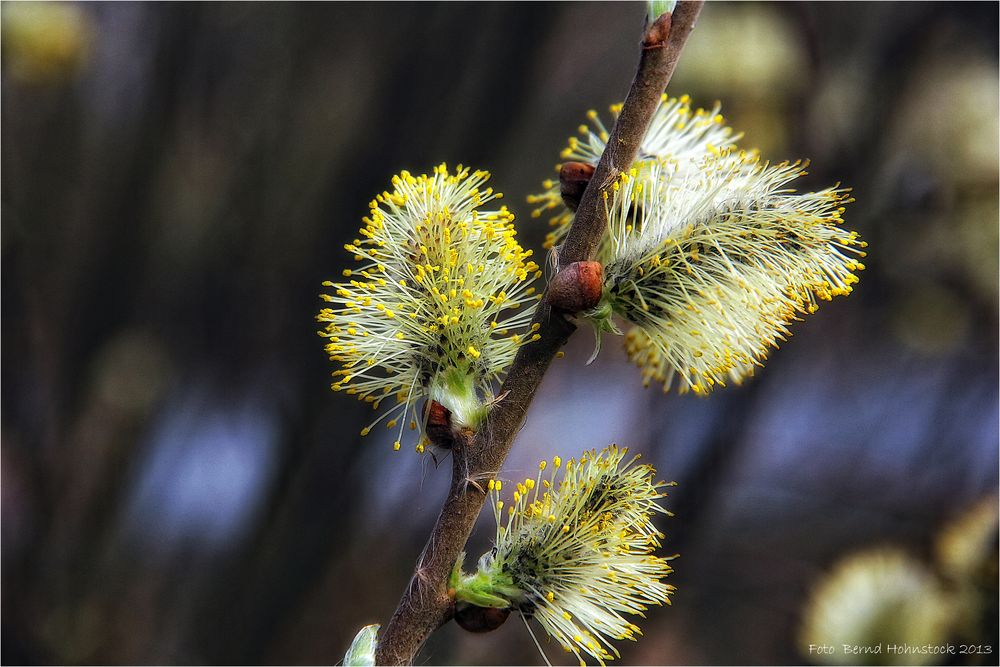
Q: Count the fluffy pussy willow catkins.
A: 4